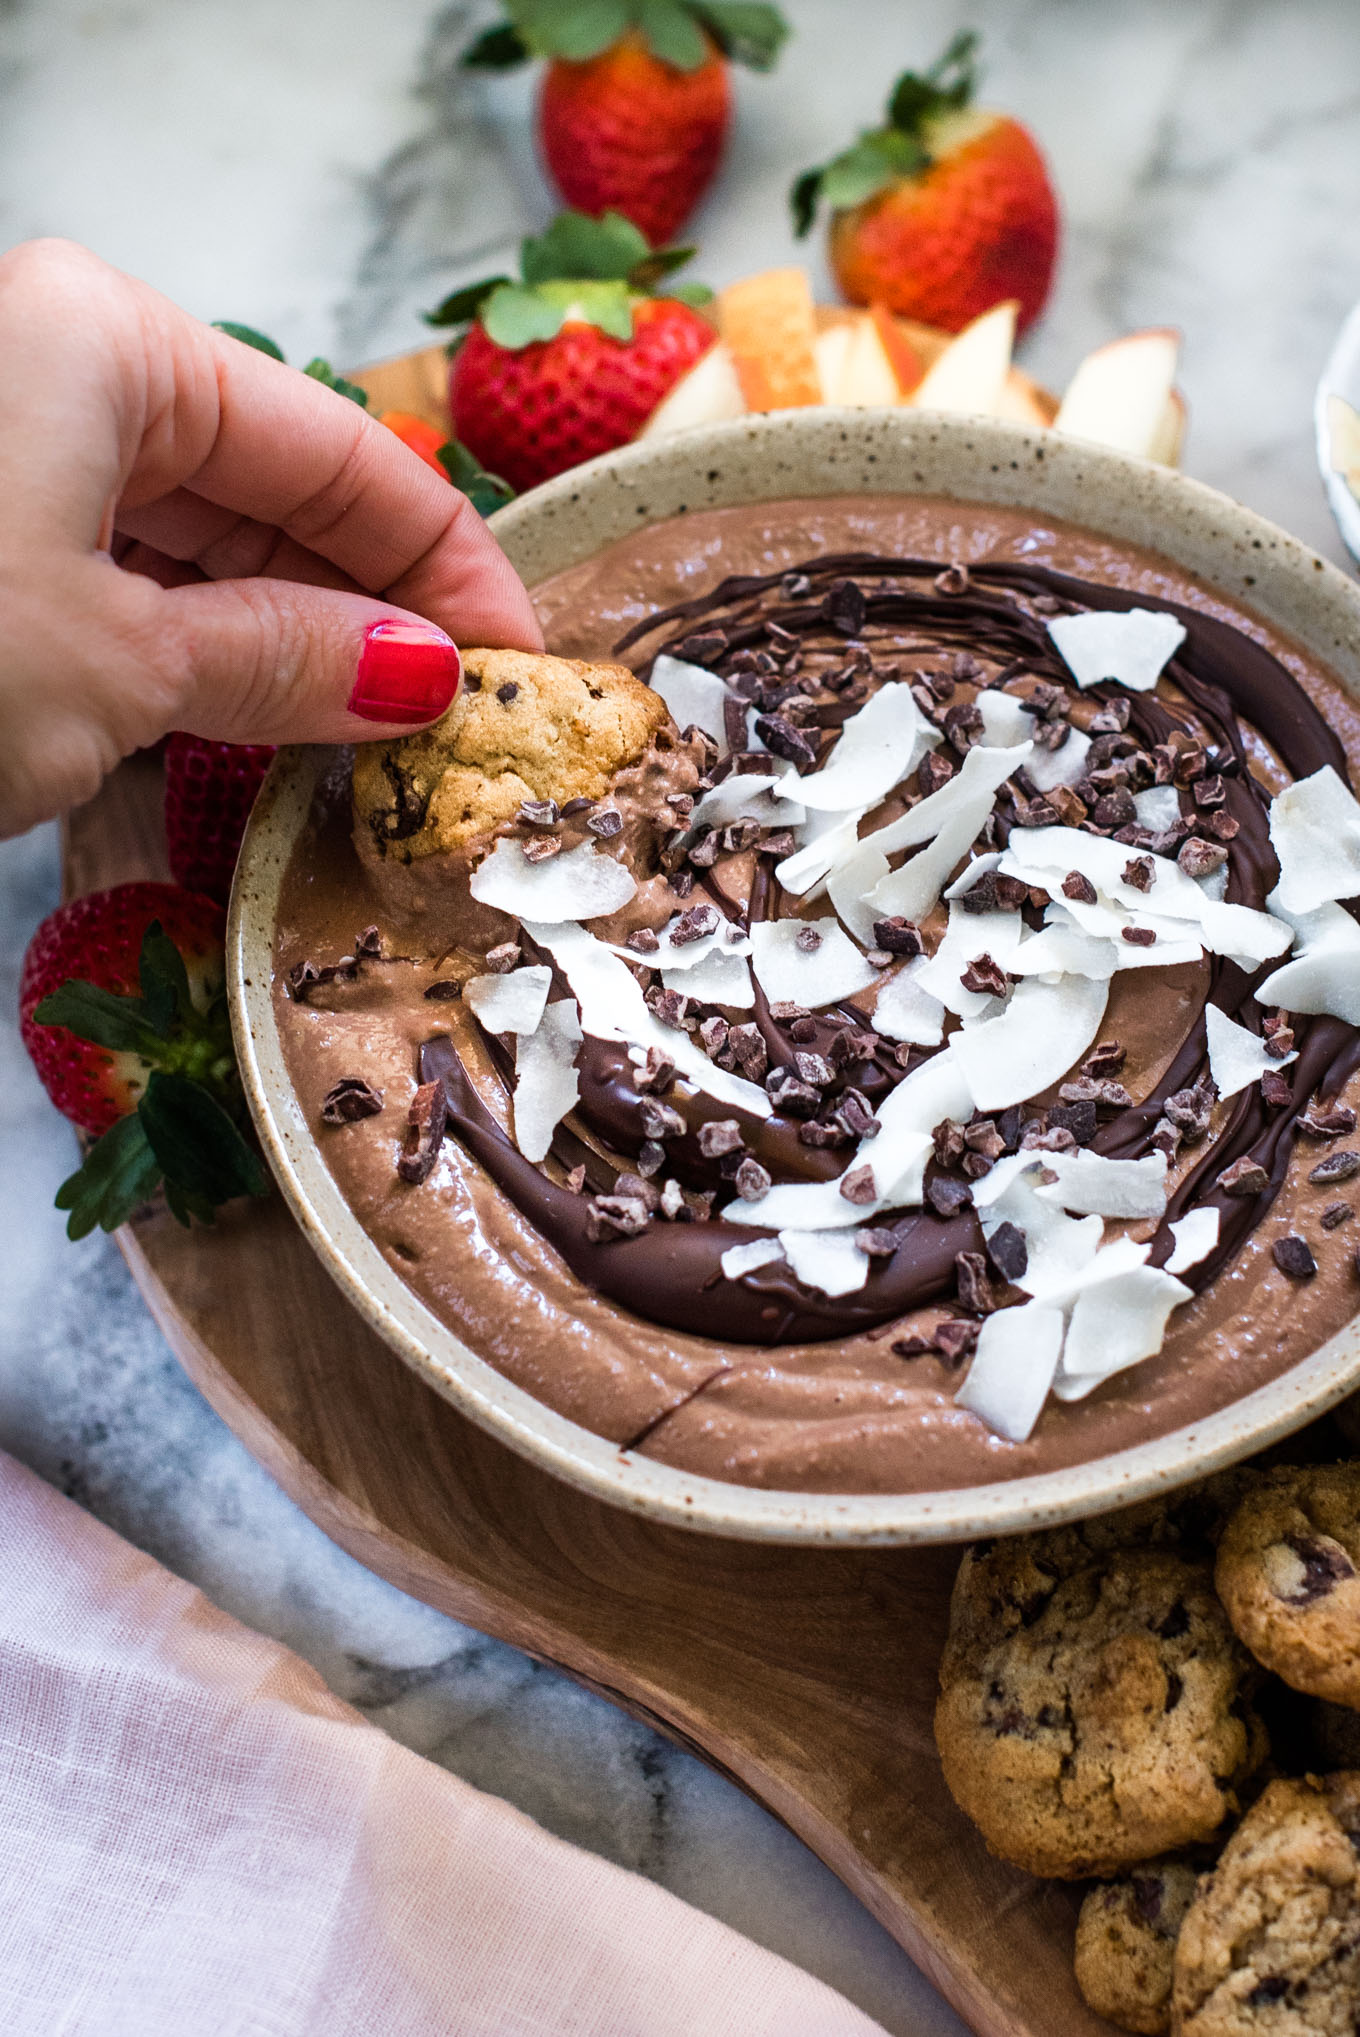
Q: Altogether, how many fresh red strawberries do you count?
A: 6